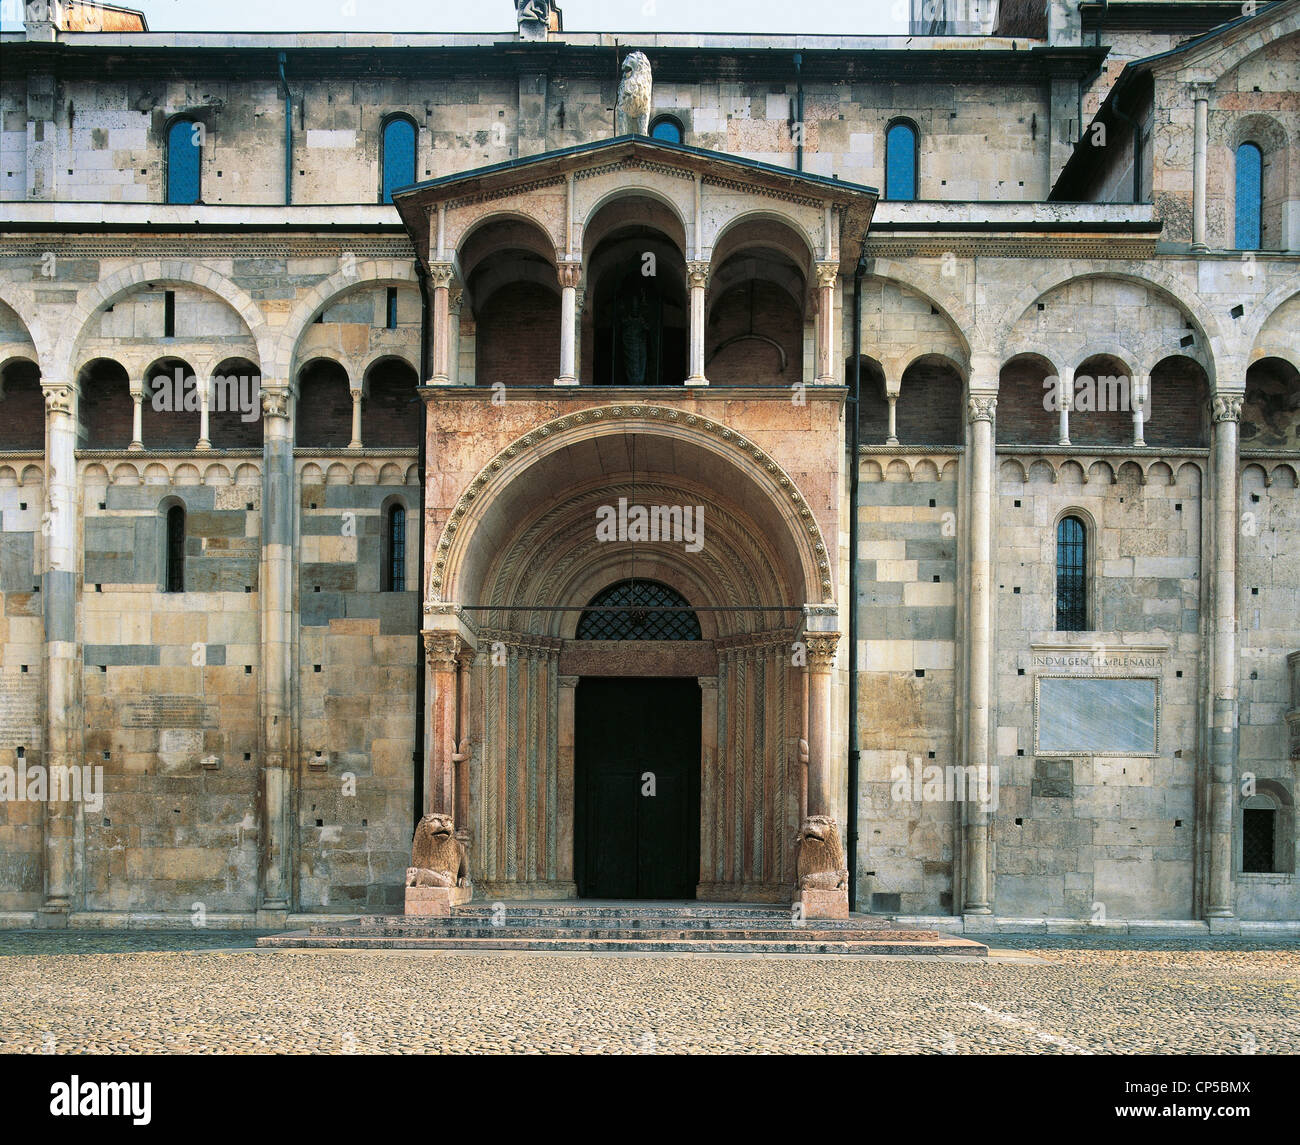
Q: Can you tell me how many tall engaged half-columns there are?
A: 4